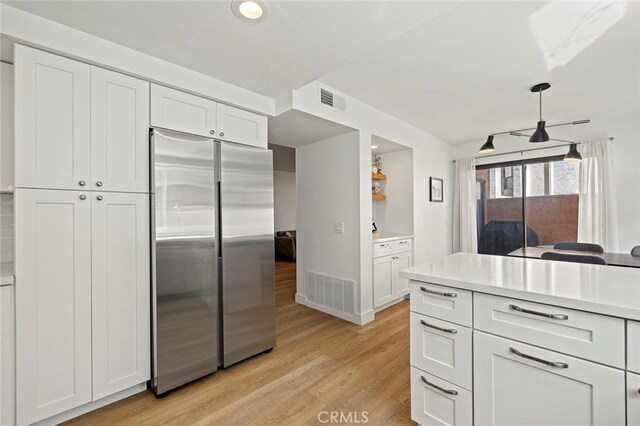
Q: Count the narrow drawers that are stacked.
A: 3